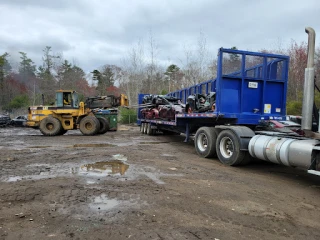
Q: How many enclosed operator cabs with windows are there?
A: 1